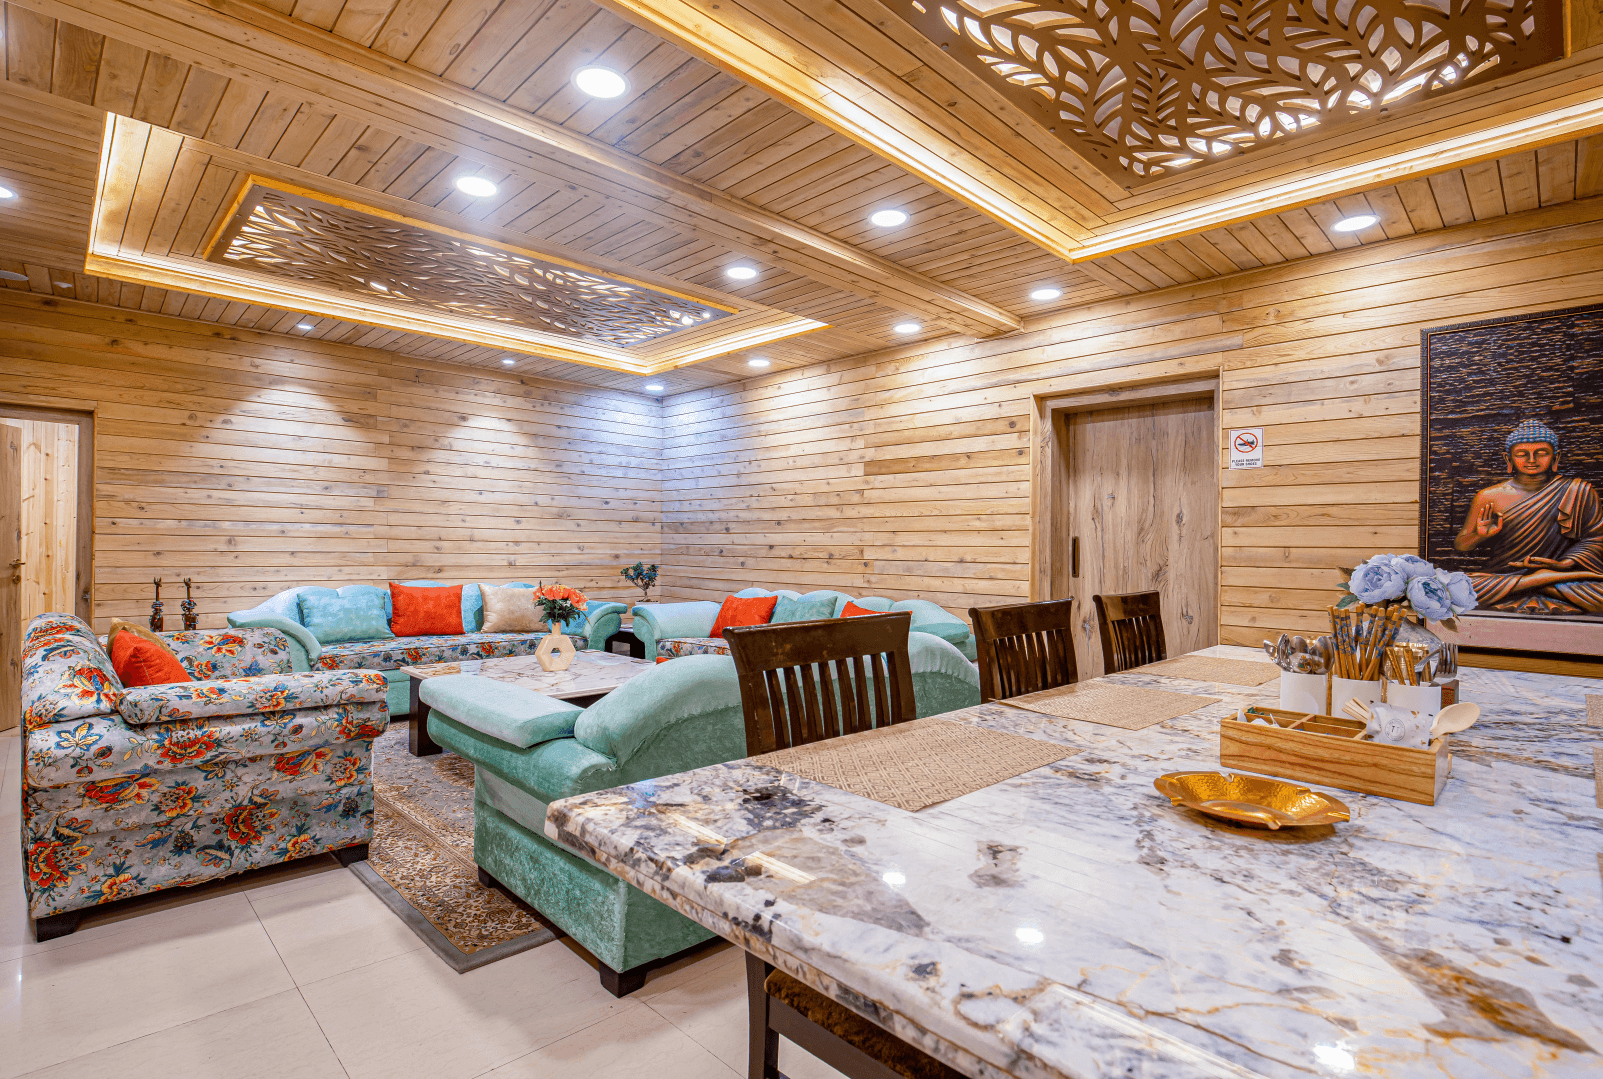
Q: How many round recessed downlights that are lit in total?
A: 12